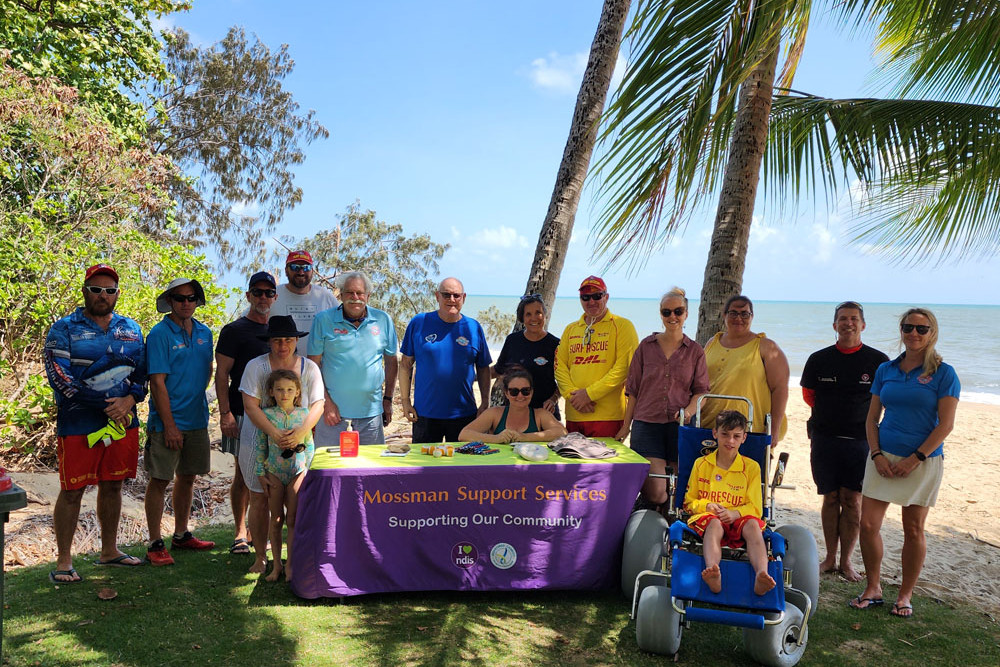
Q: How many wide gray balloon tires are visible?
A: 4